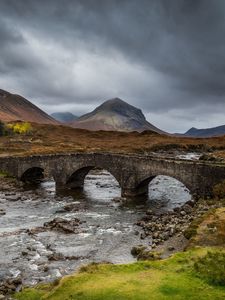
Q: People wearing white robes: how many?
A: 0